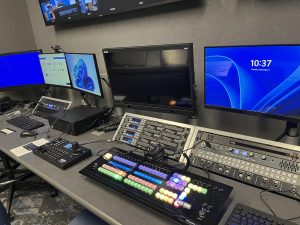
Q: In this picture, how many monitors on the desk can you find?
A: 5